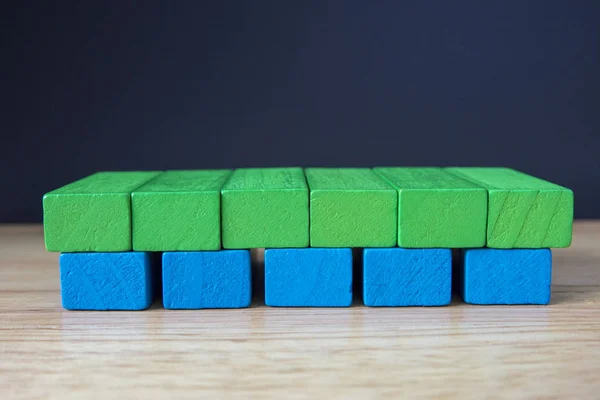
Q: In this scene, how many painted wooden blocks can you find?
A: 11